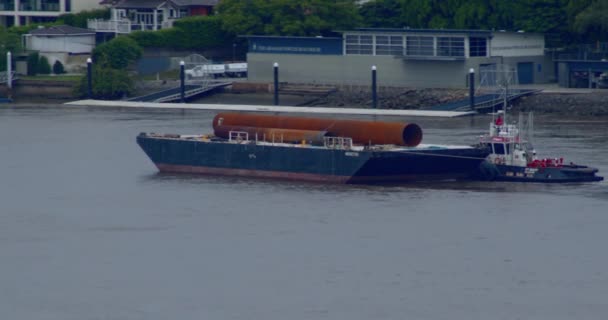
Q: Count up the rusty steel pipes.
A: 2